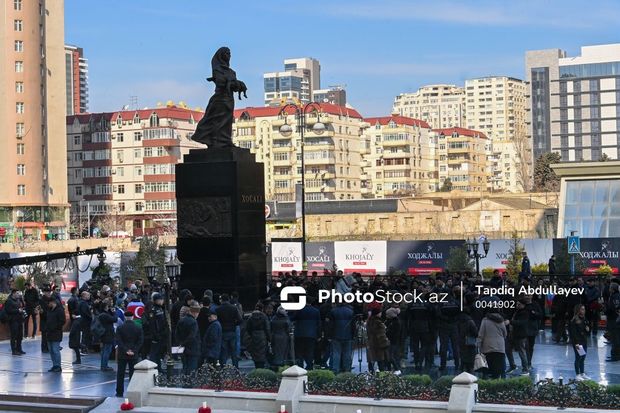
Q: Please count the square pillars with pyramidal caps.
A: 3